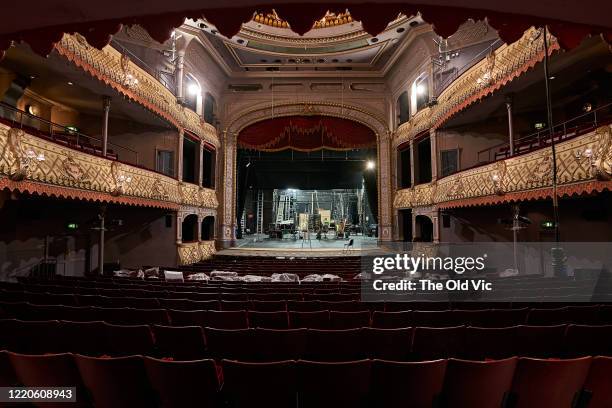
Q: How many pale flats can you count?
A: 2